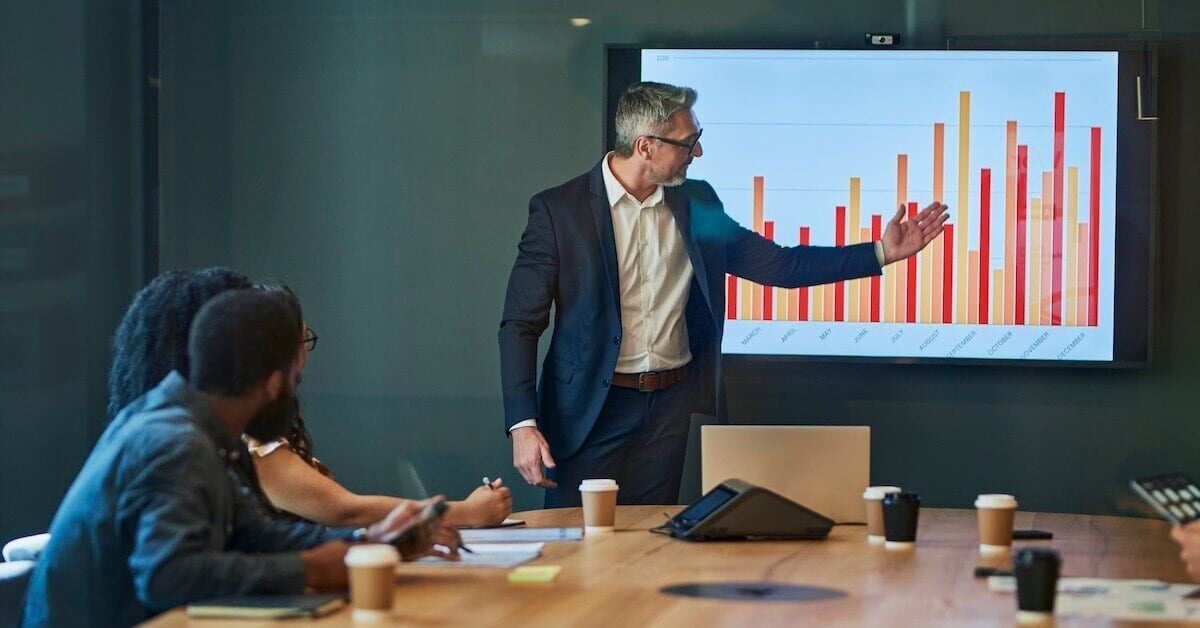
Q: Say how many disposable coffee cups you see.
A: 6